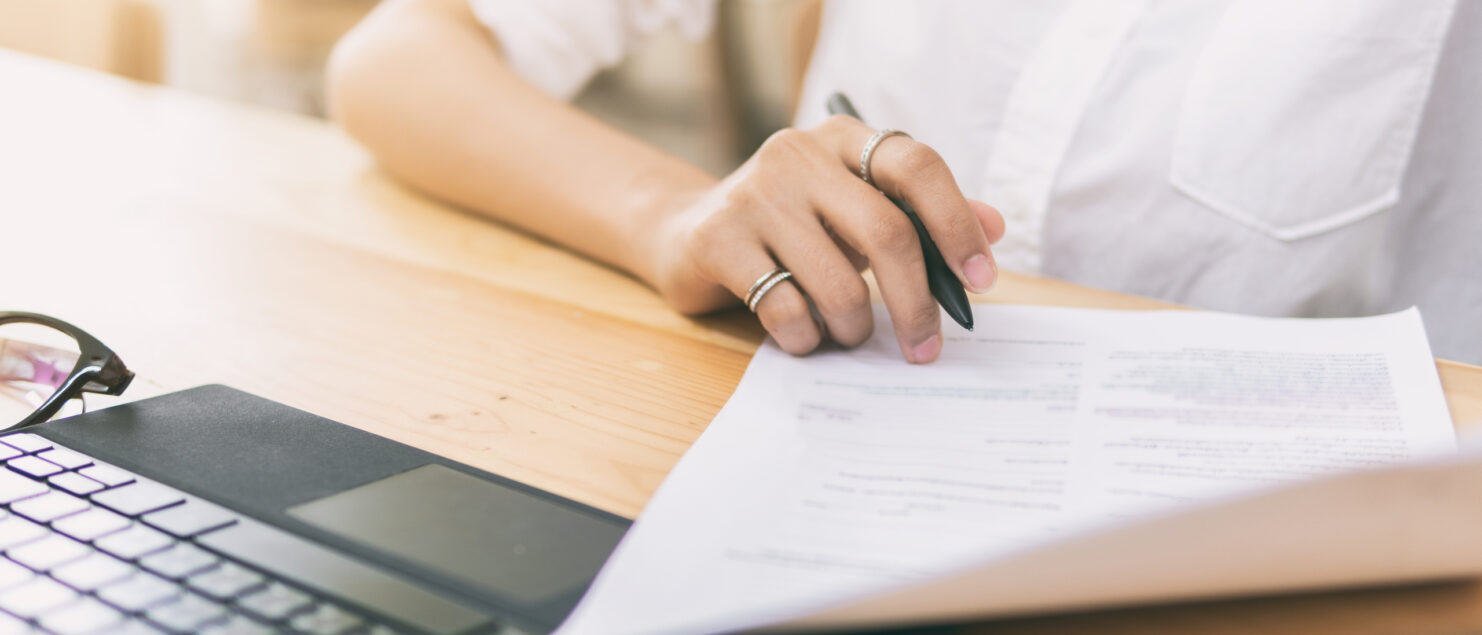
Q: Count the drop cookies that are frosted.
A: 0